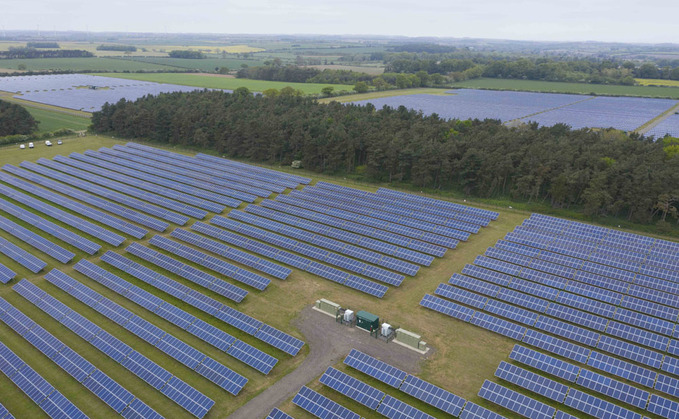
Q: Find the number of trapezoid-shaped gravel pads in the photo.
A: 1